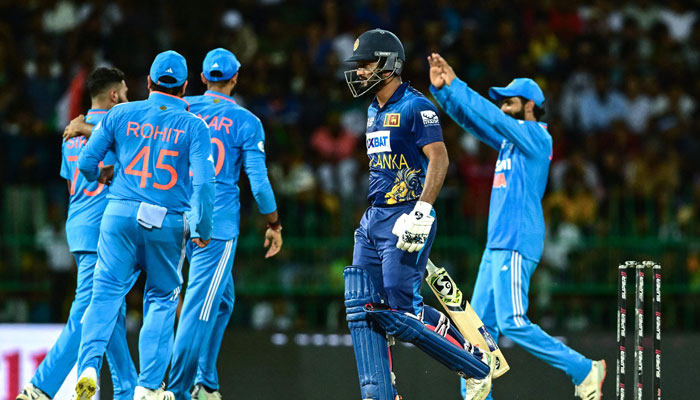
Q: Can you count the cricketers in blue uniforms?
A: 5